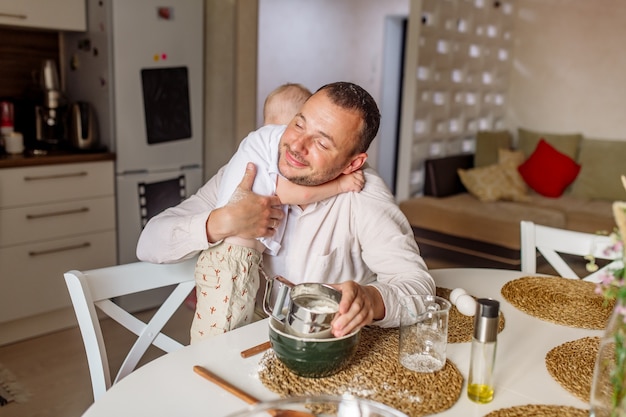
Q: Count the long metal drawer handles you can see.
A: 3